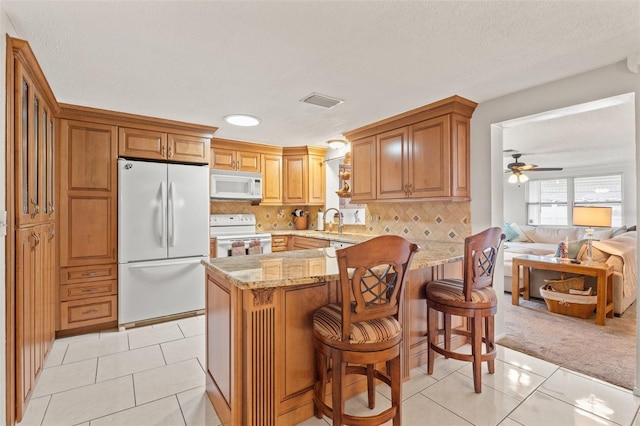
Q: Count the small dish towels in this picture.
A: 2